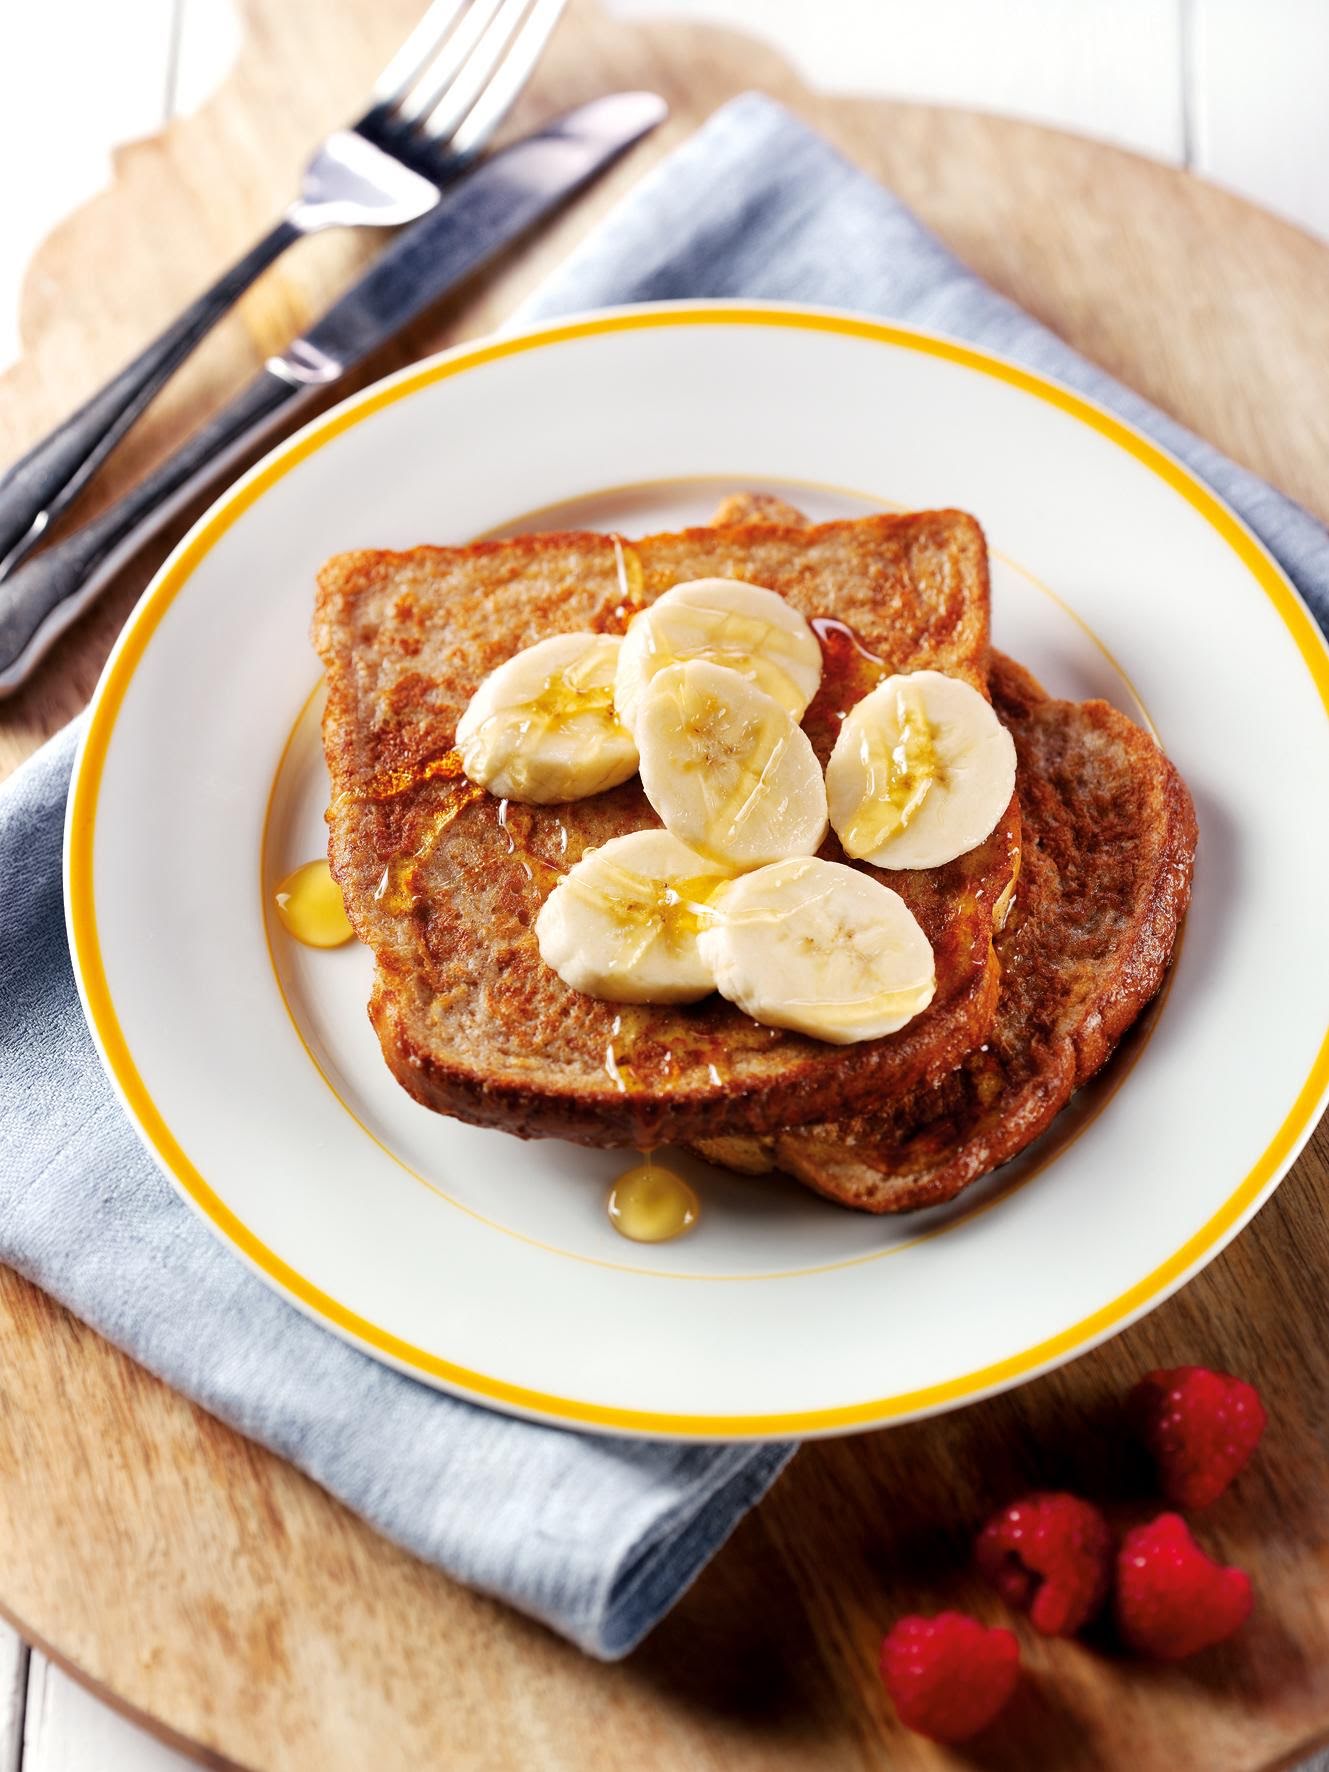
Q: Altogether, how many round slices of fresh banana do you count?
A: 6